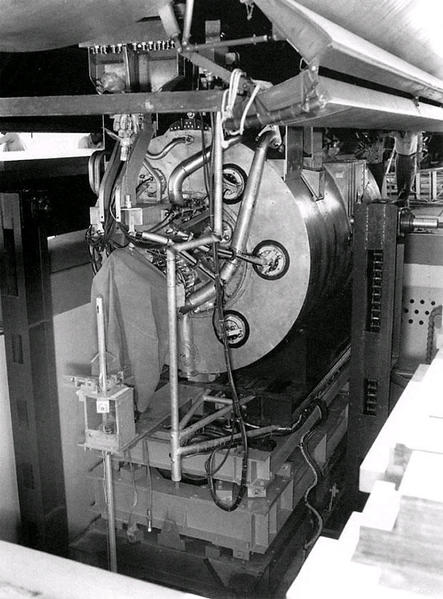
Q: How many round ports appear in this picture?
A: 3